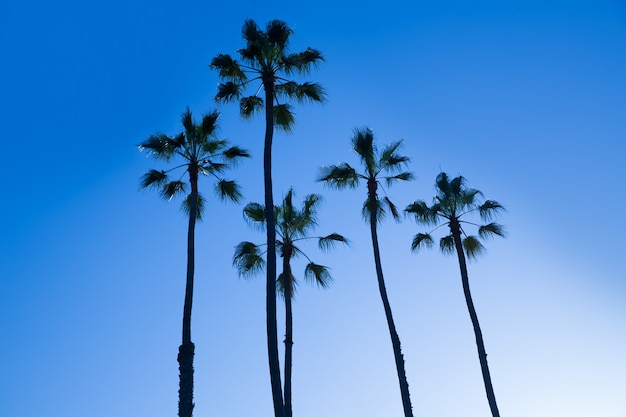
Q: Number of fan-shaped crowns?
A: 5